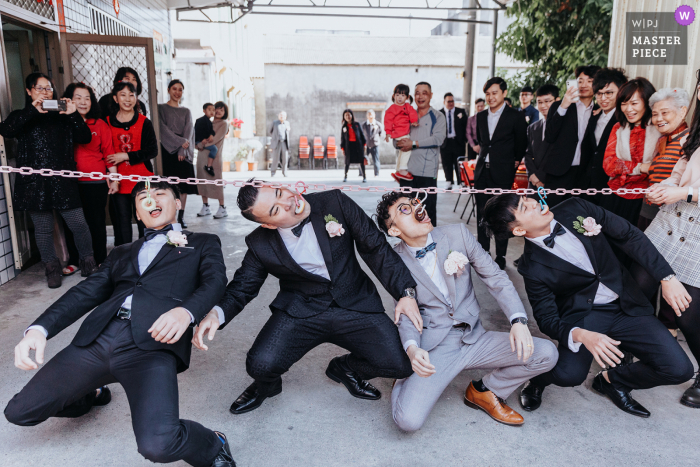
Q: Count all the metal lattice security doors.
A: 1